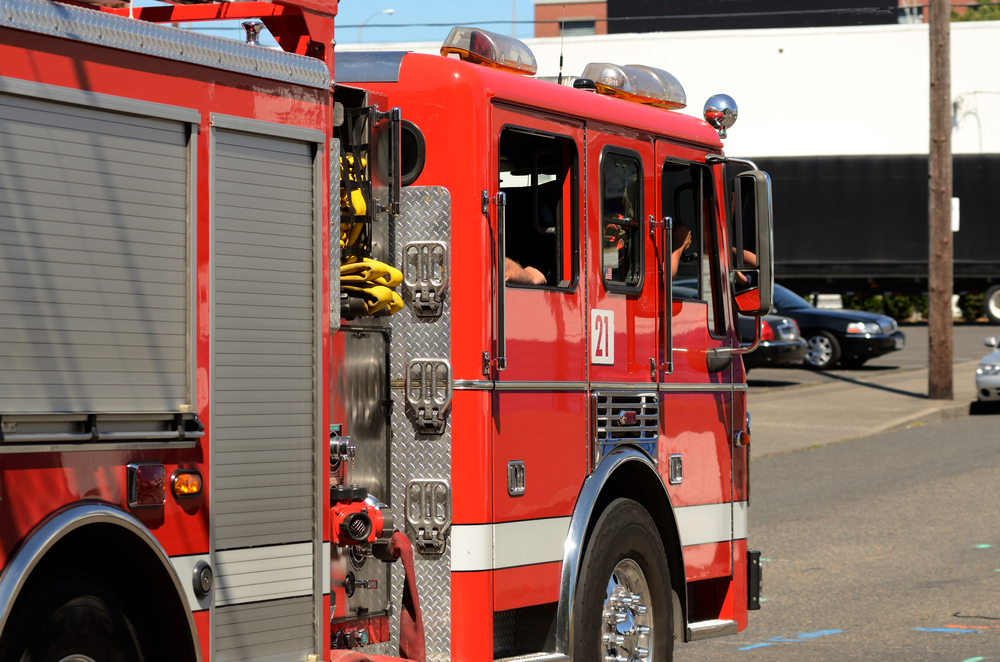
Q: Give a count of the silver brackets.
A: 3